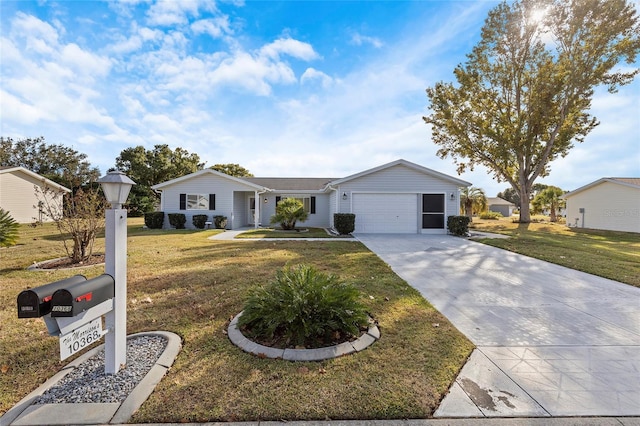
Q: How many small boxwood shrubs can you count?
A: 6